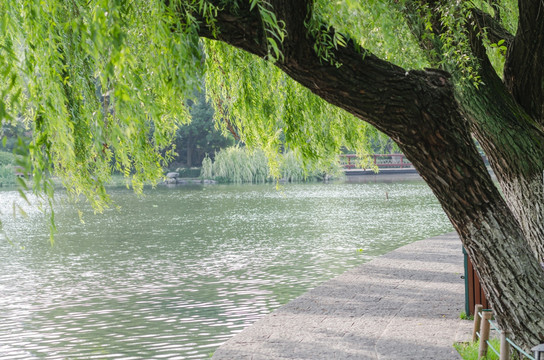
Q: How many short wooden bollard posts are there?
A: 3